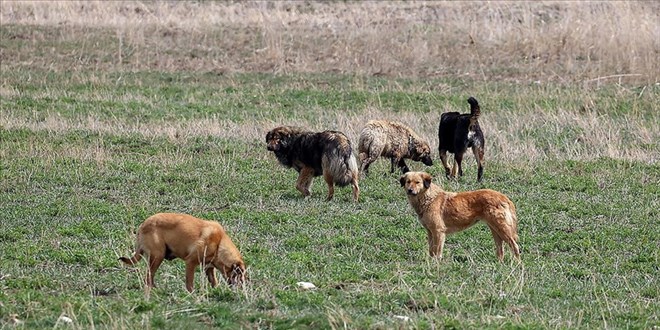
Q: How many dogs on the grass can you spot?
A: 5